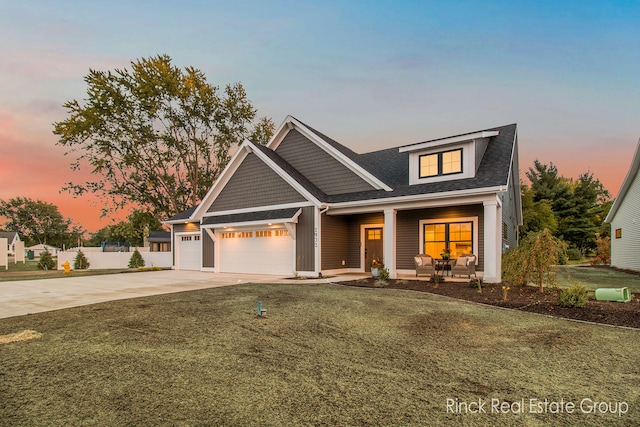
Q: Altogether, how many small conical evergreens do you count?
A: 3